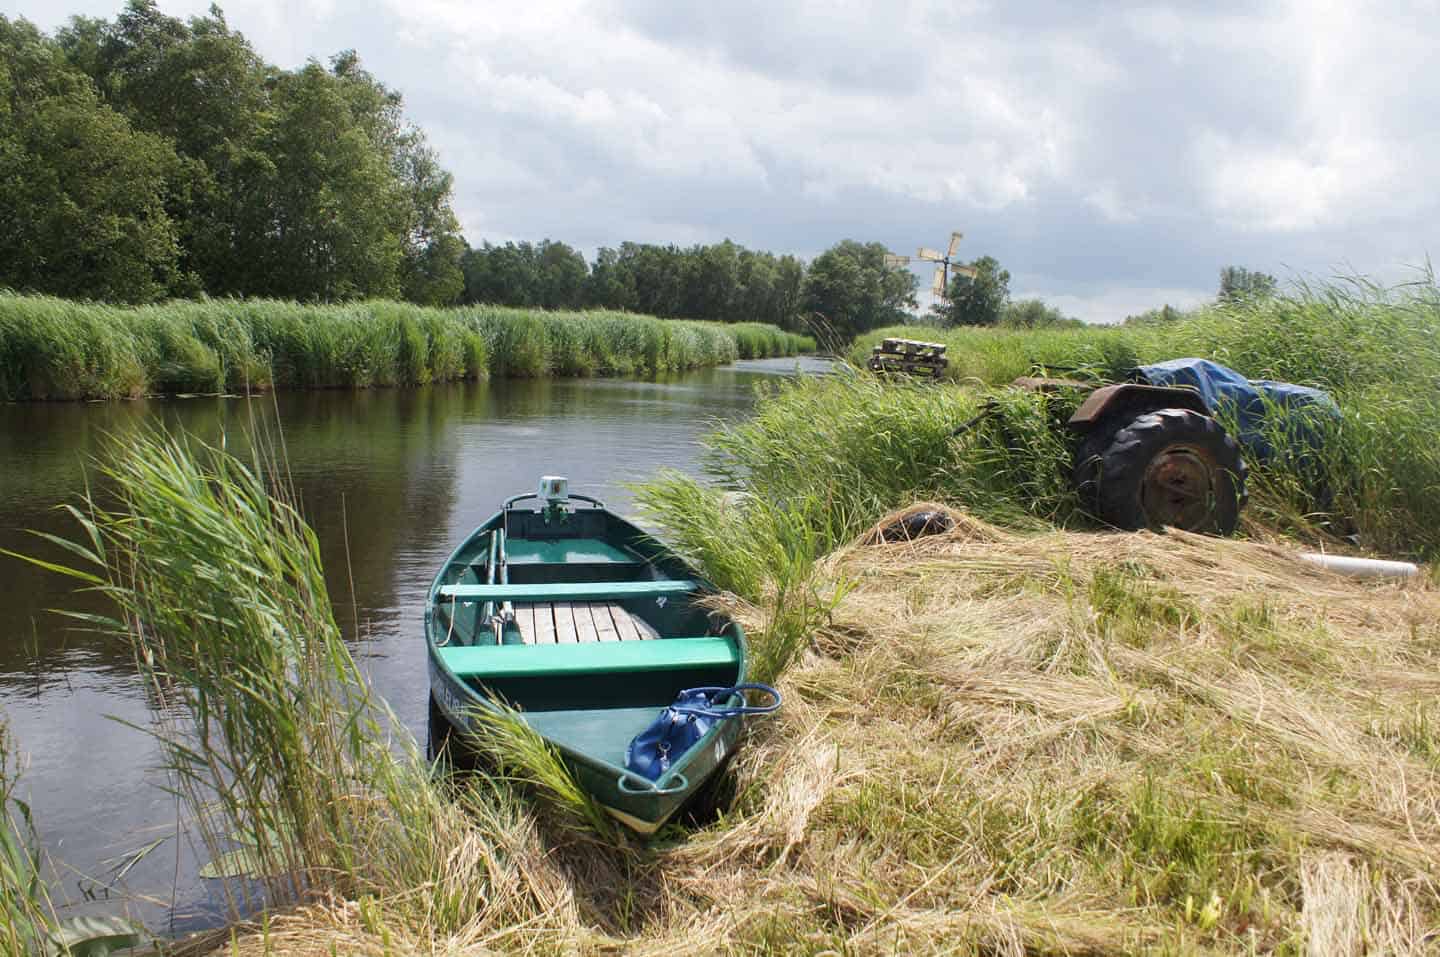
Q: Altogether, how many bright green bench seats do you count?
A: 2